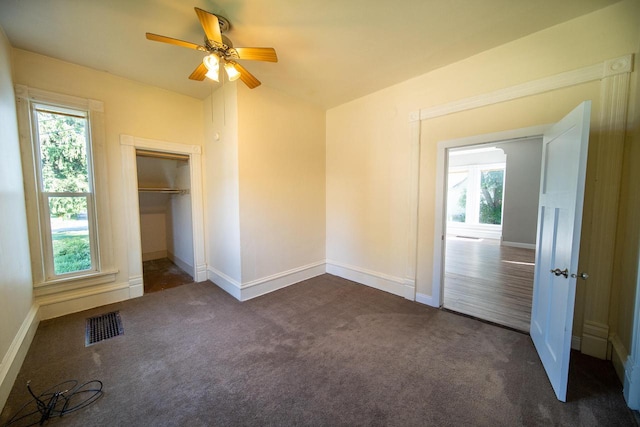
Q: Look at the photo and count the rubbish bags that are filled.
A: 0